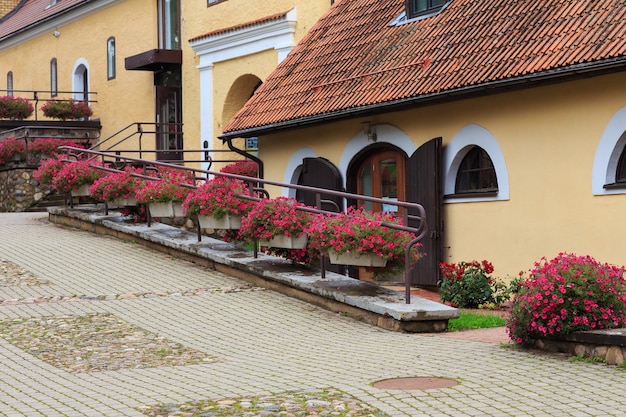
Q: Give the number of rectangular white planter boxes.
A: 6